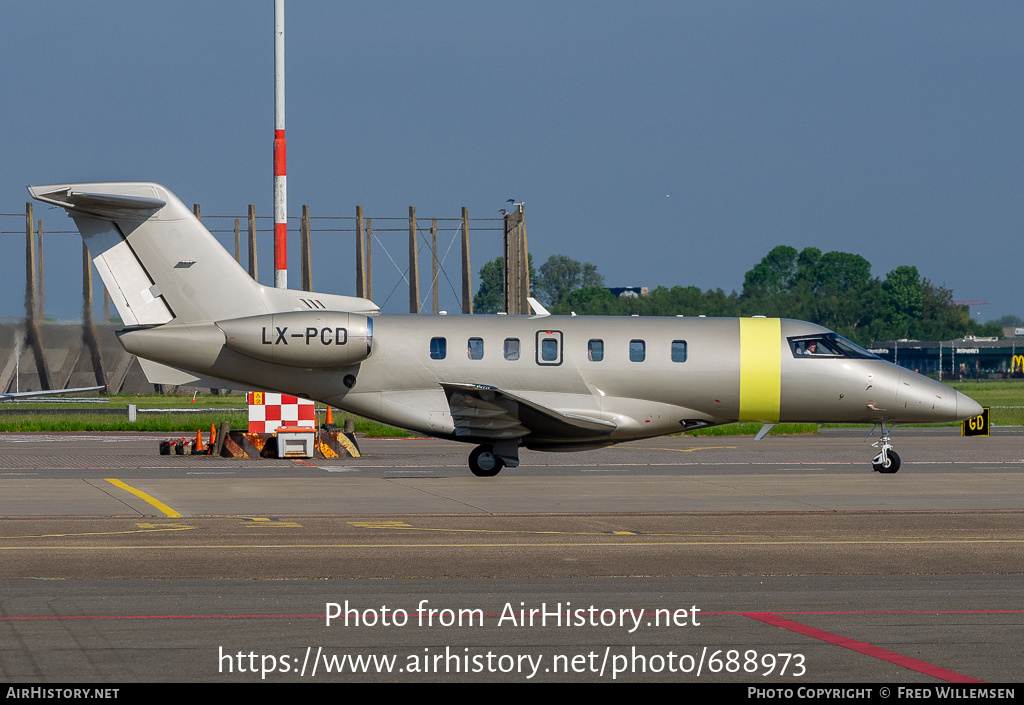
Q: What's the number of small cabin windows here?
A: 7